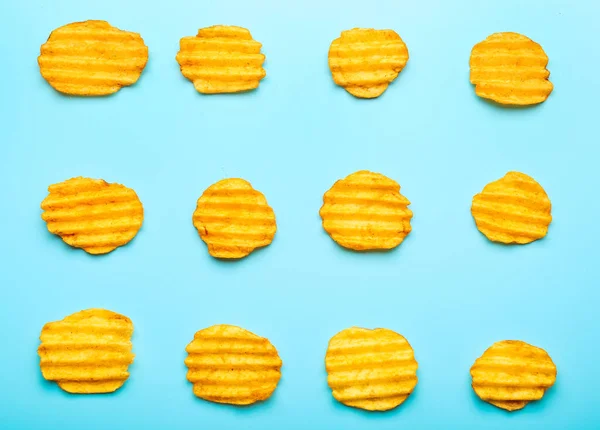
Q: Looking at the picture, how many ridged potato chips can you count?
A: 12